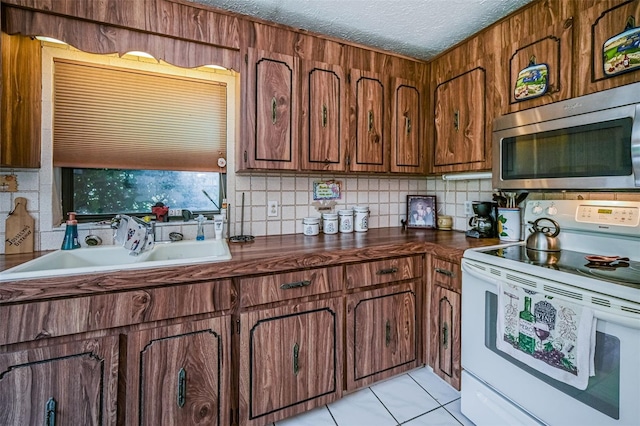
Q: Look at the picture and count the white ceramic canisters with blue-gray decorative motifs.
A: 4